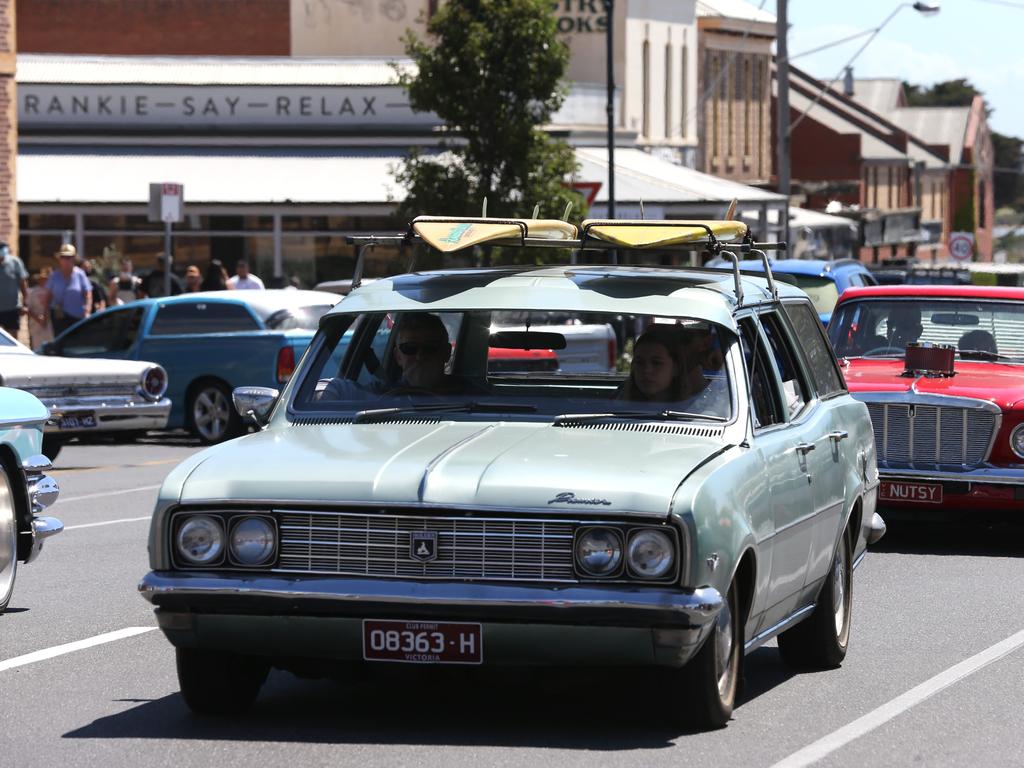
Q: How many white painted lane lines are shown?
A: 4